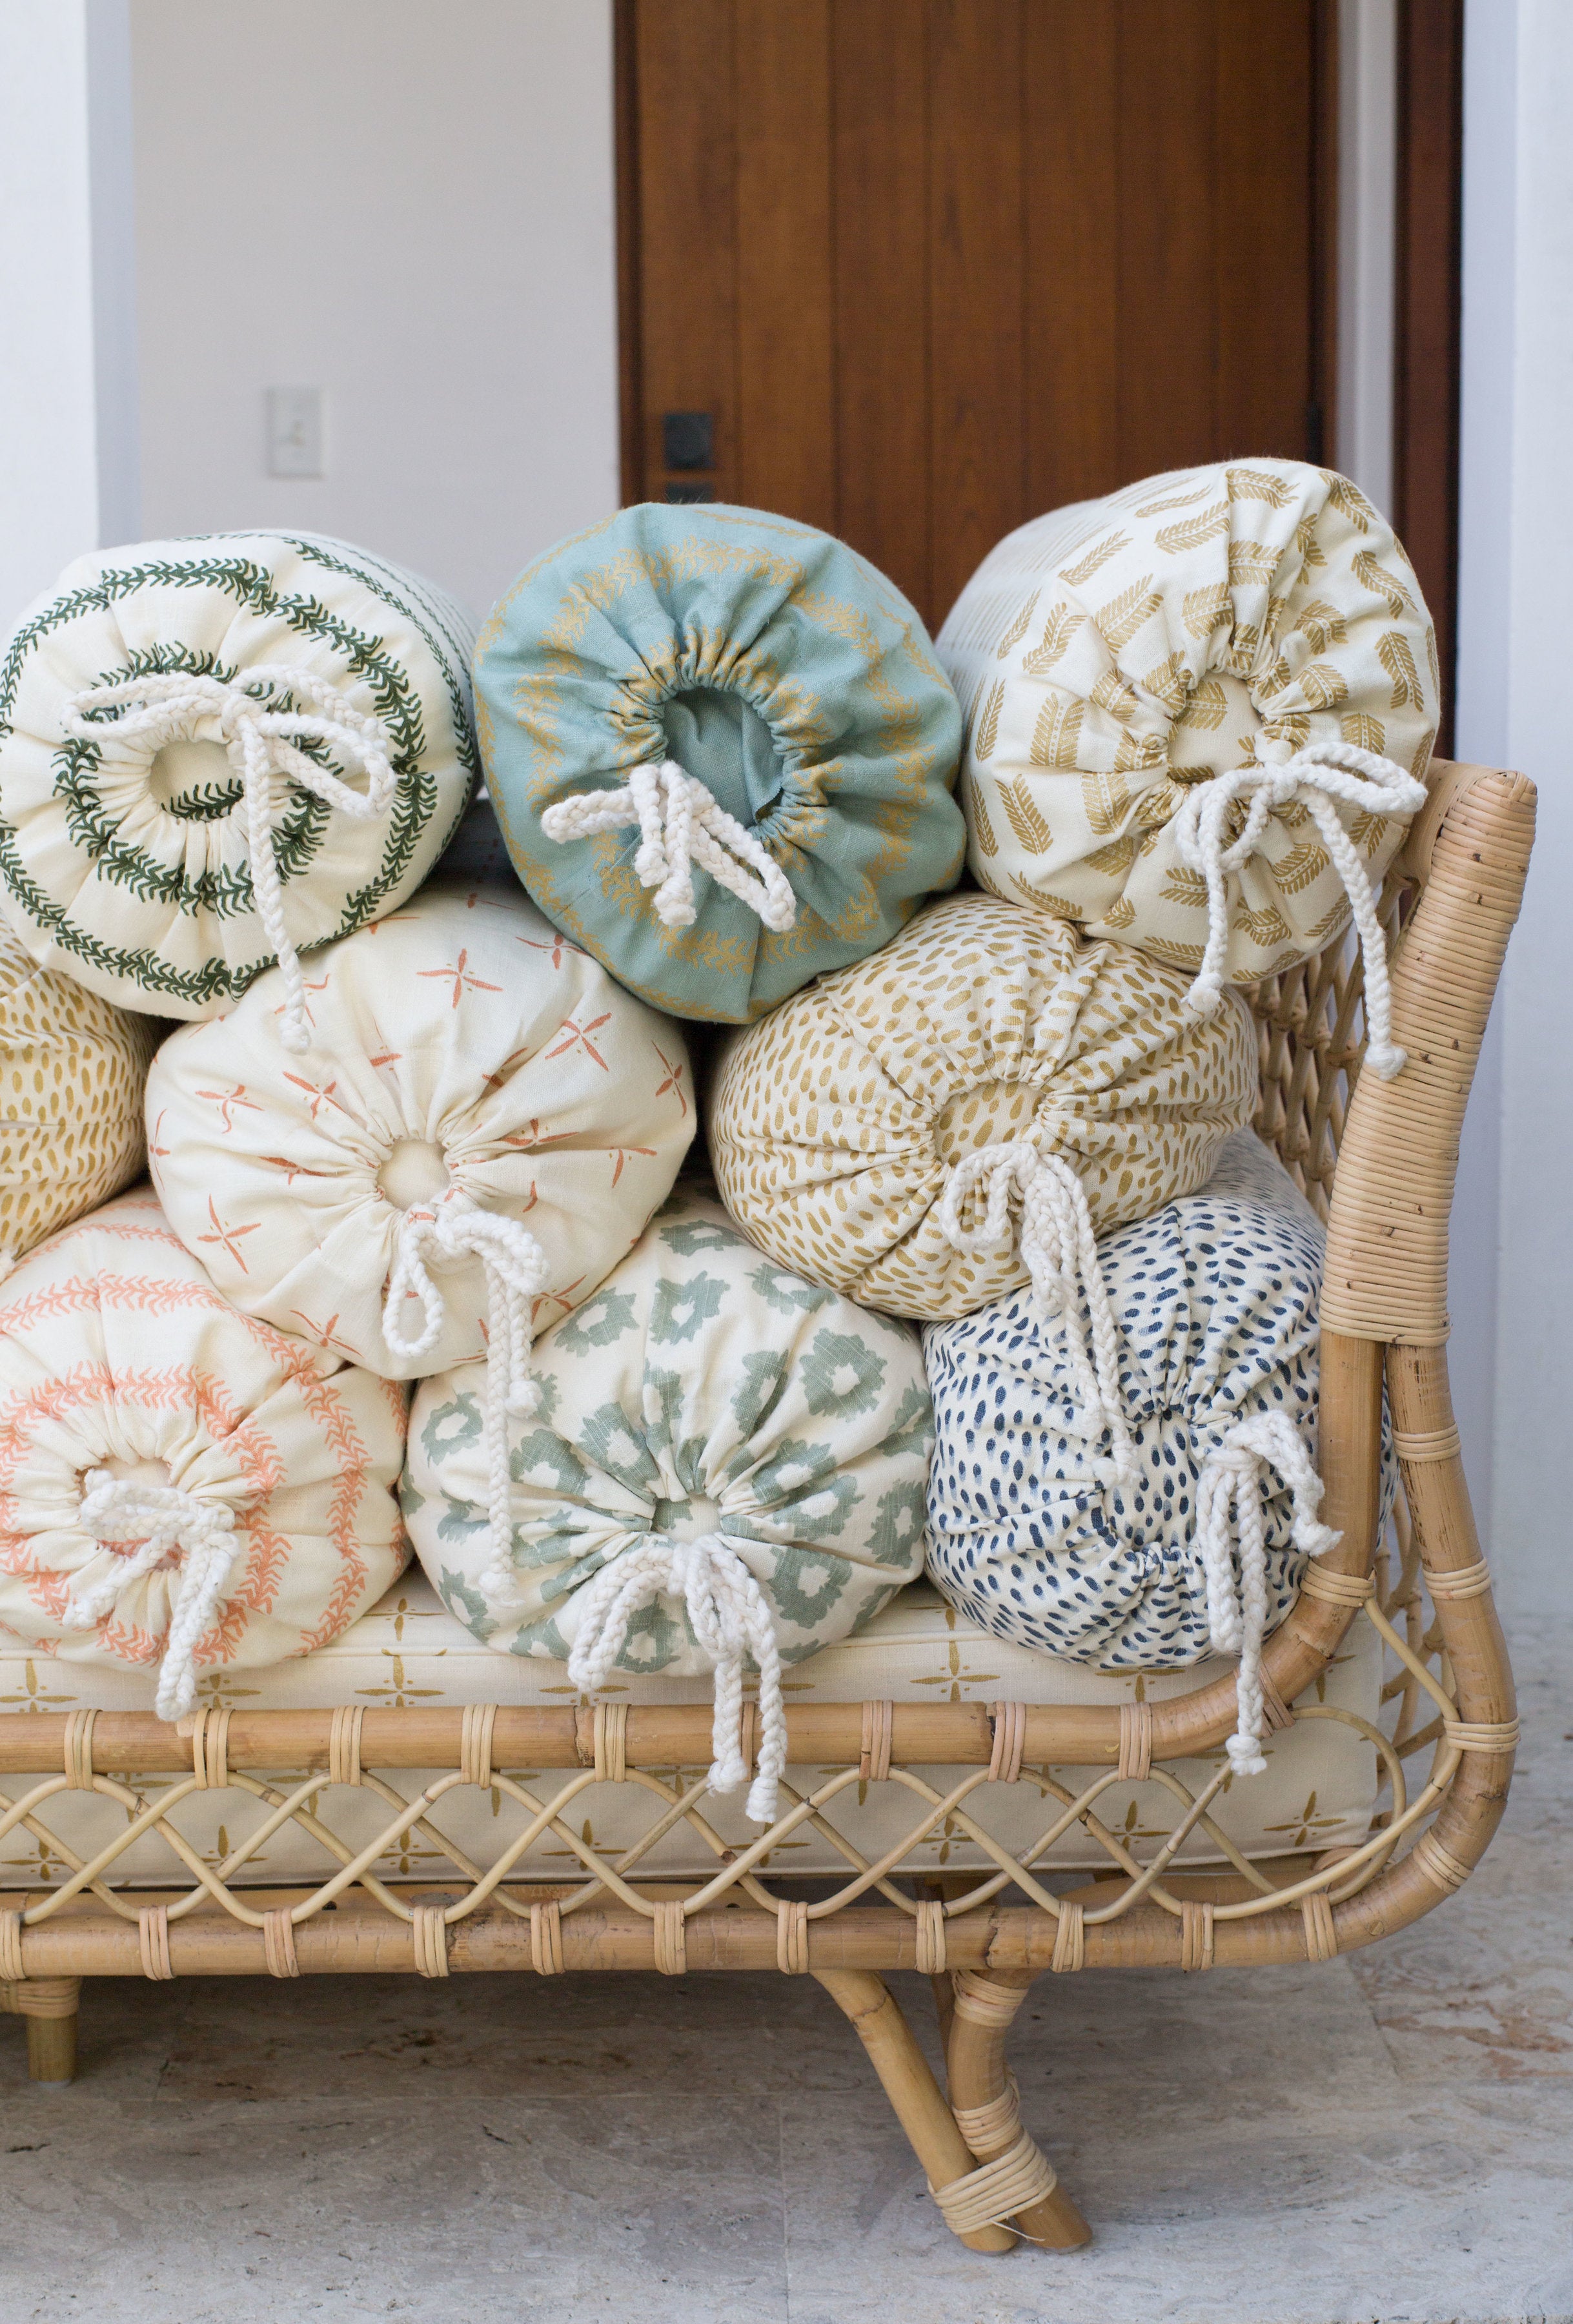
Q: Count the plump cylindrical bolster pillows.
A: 9